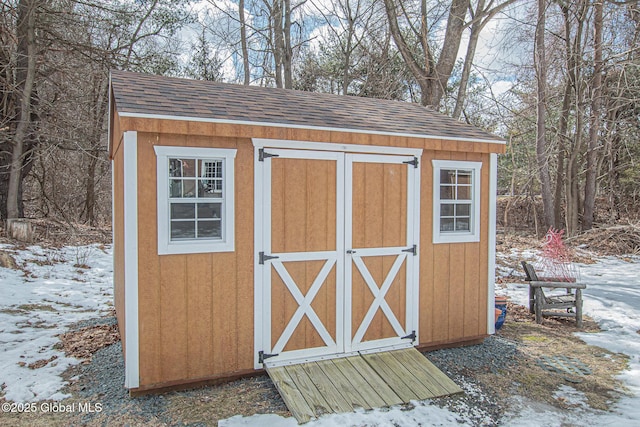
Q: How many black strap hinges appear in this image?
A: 6